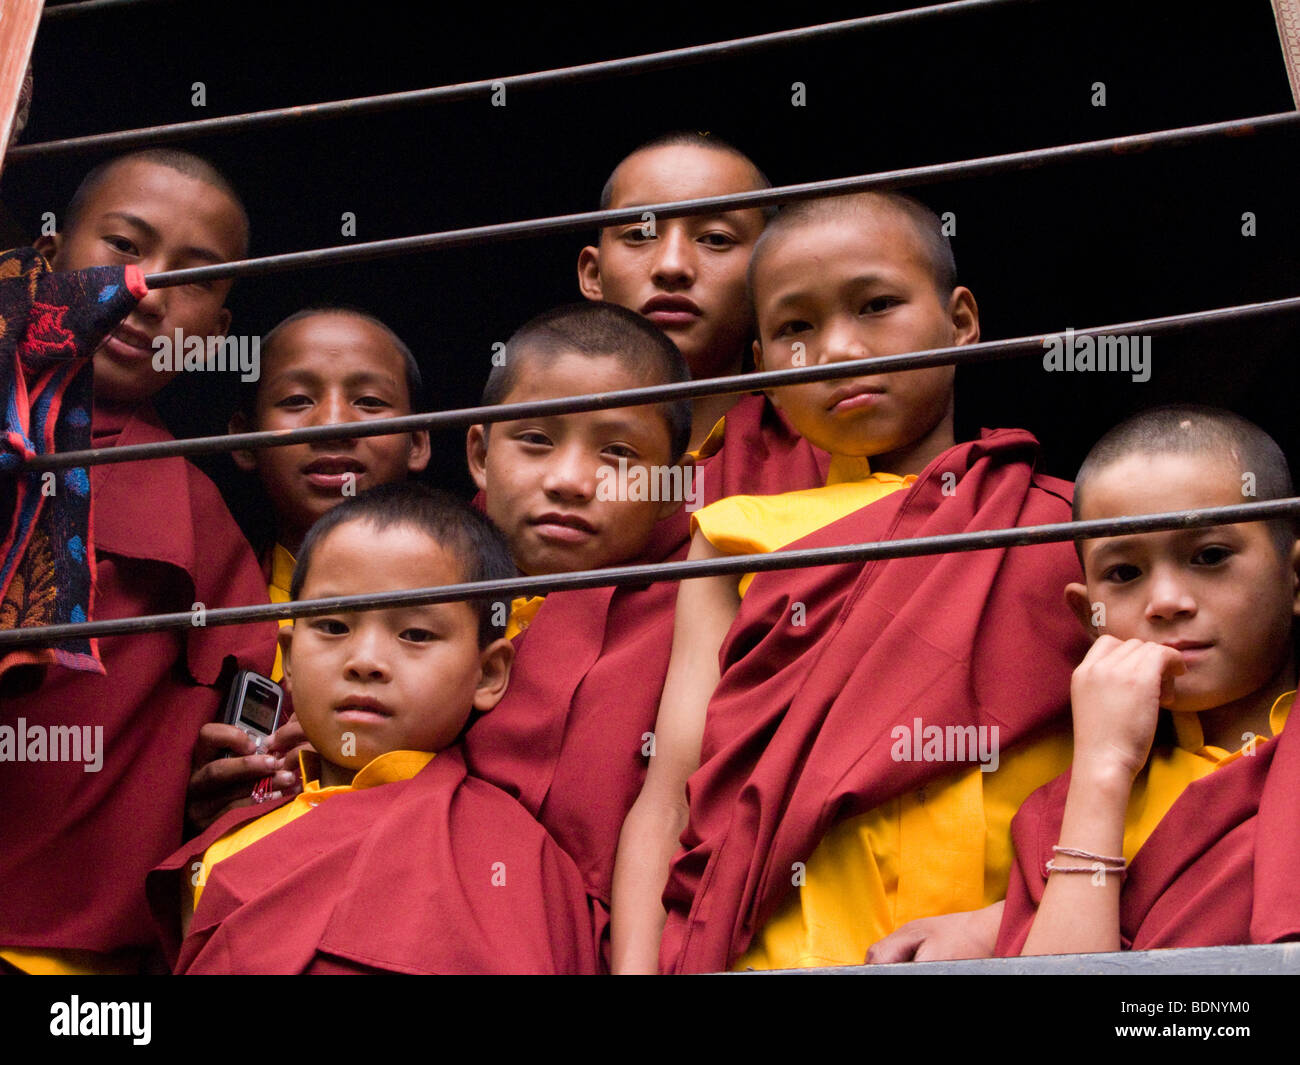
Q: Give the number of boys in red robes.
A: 7